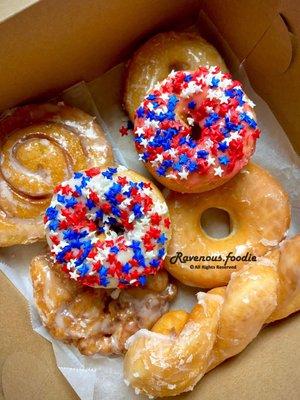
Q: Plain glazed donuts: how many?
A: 2